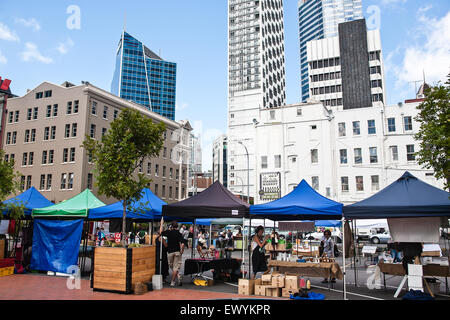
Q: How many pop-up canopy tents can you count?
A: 6